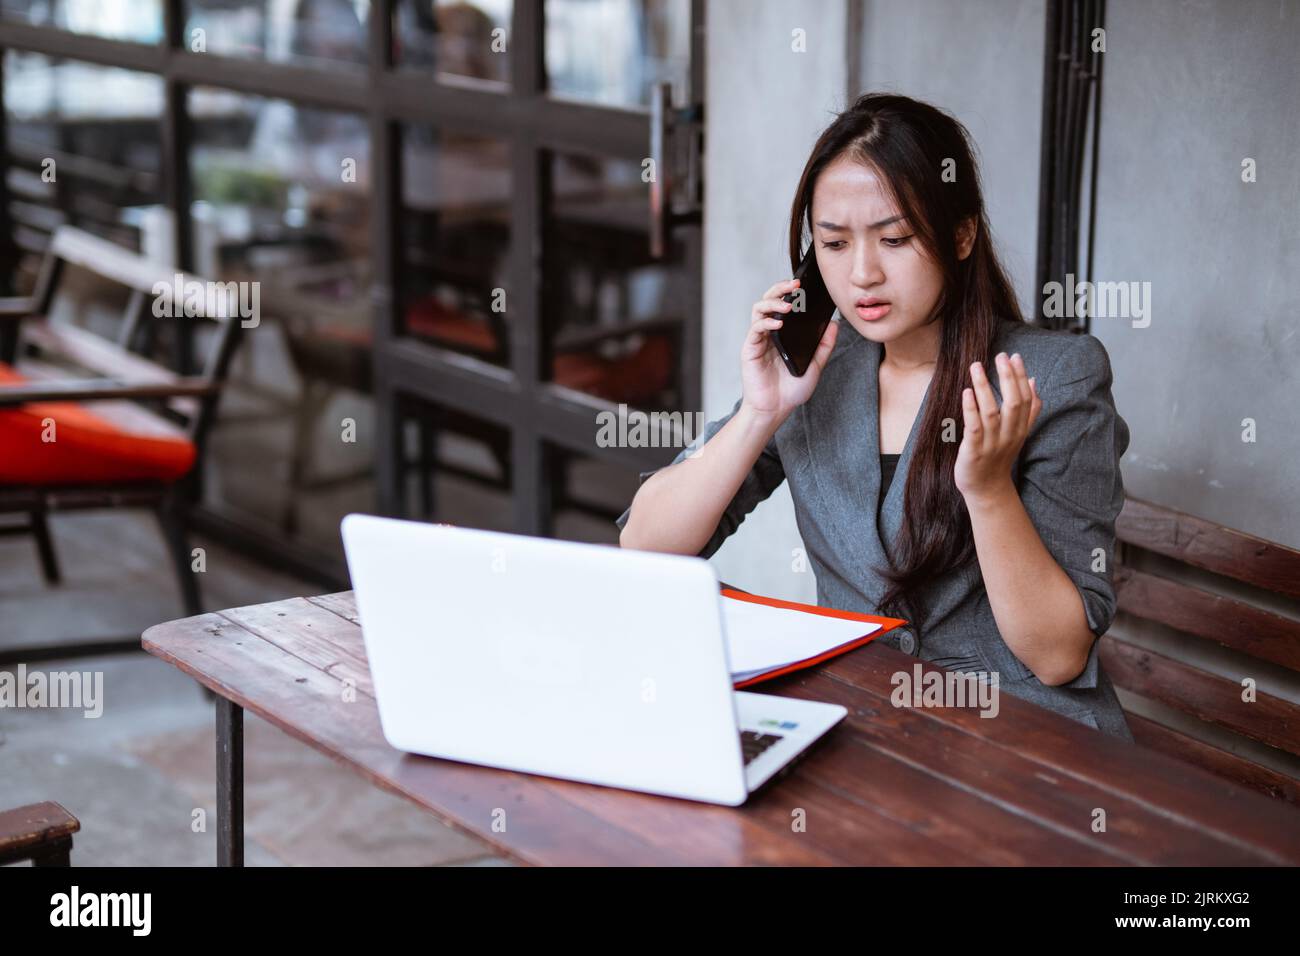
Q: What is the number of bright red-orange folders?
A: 1